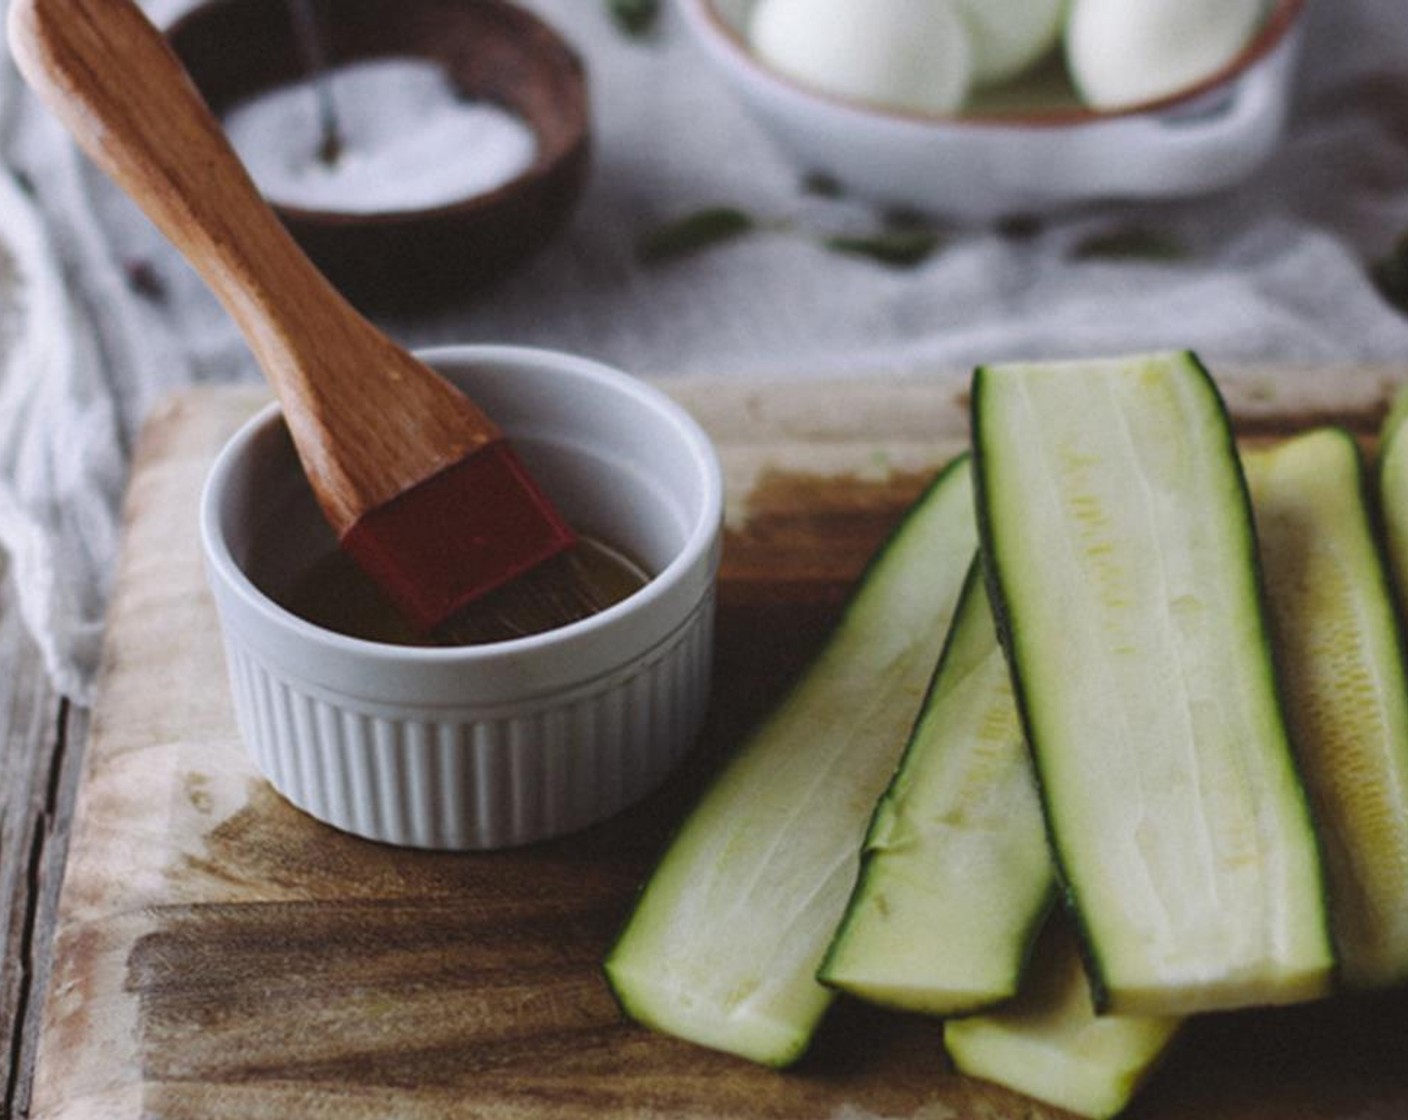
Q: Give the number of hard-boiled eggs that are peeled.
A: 3